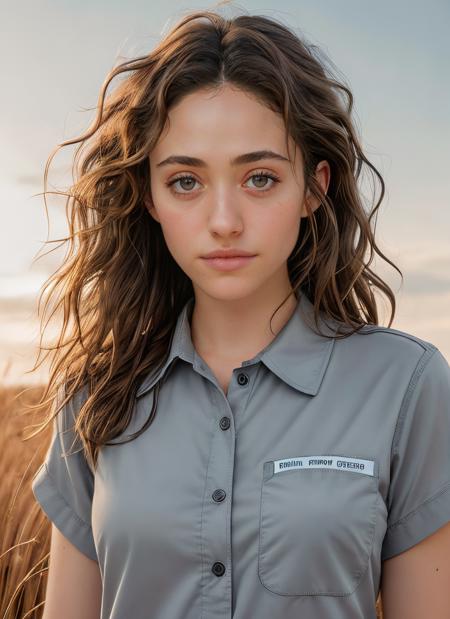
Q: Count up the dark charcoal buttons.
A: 4